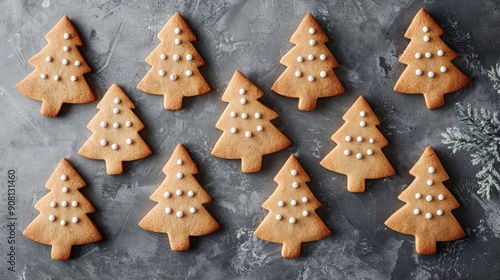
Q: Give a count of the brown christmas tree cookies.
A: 11